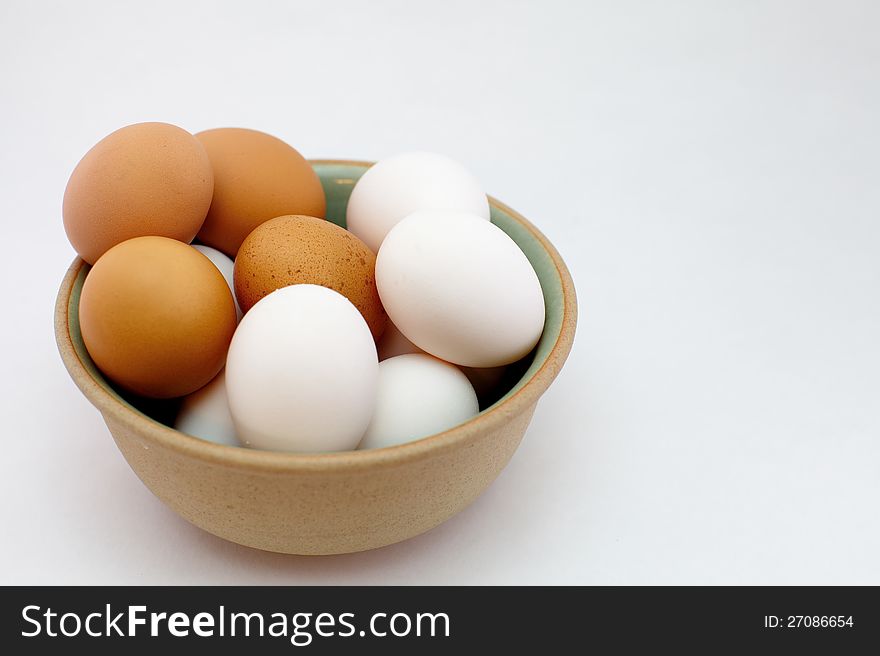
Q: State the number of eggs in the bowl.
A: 11